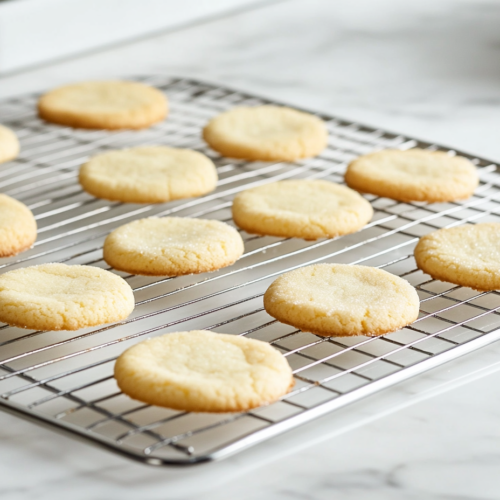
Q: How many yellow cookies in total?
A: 12